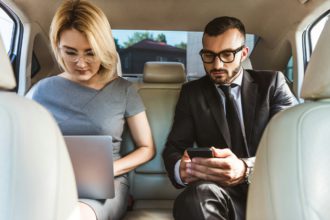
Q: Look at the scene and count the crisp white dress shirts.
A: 1